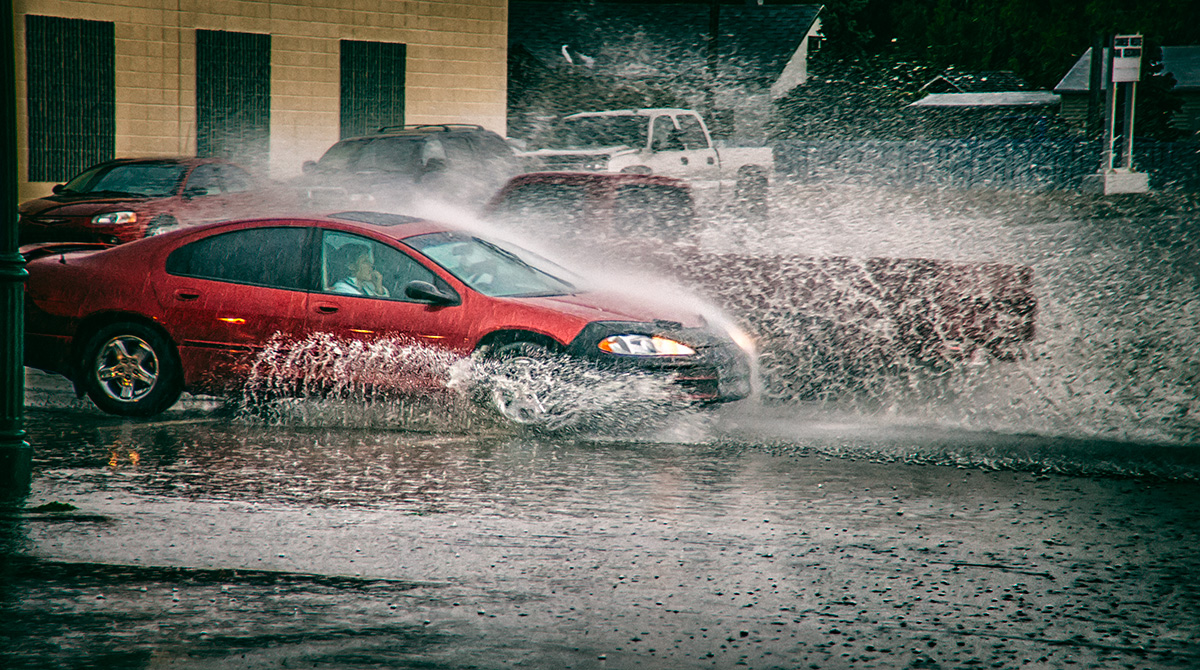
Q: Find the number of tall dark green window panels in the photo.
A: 3